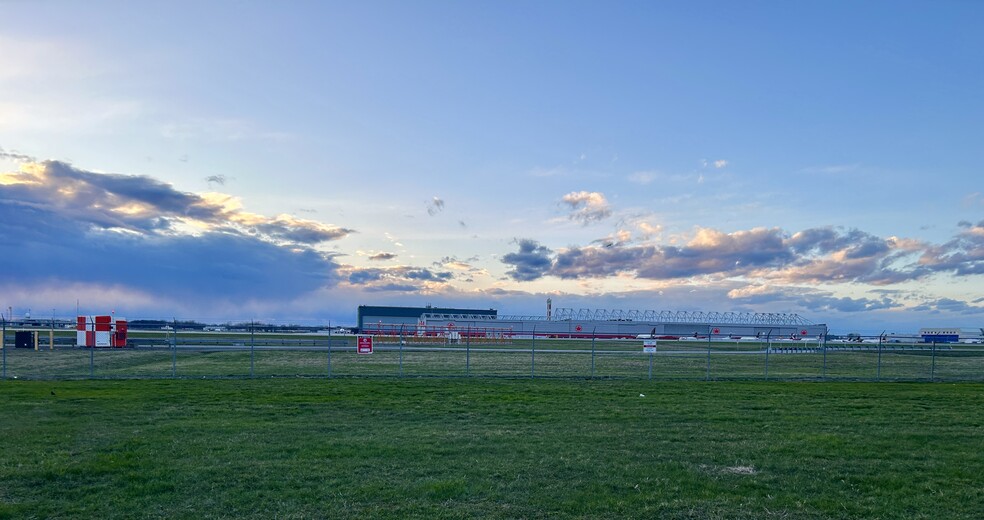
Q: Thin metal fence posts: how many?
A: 15